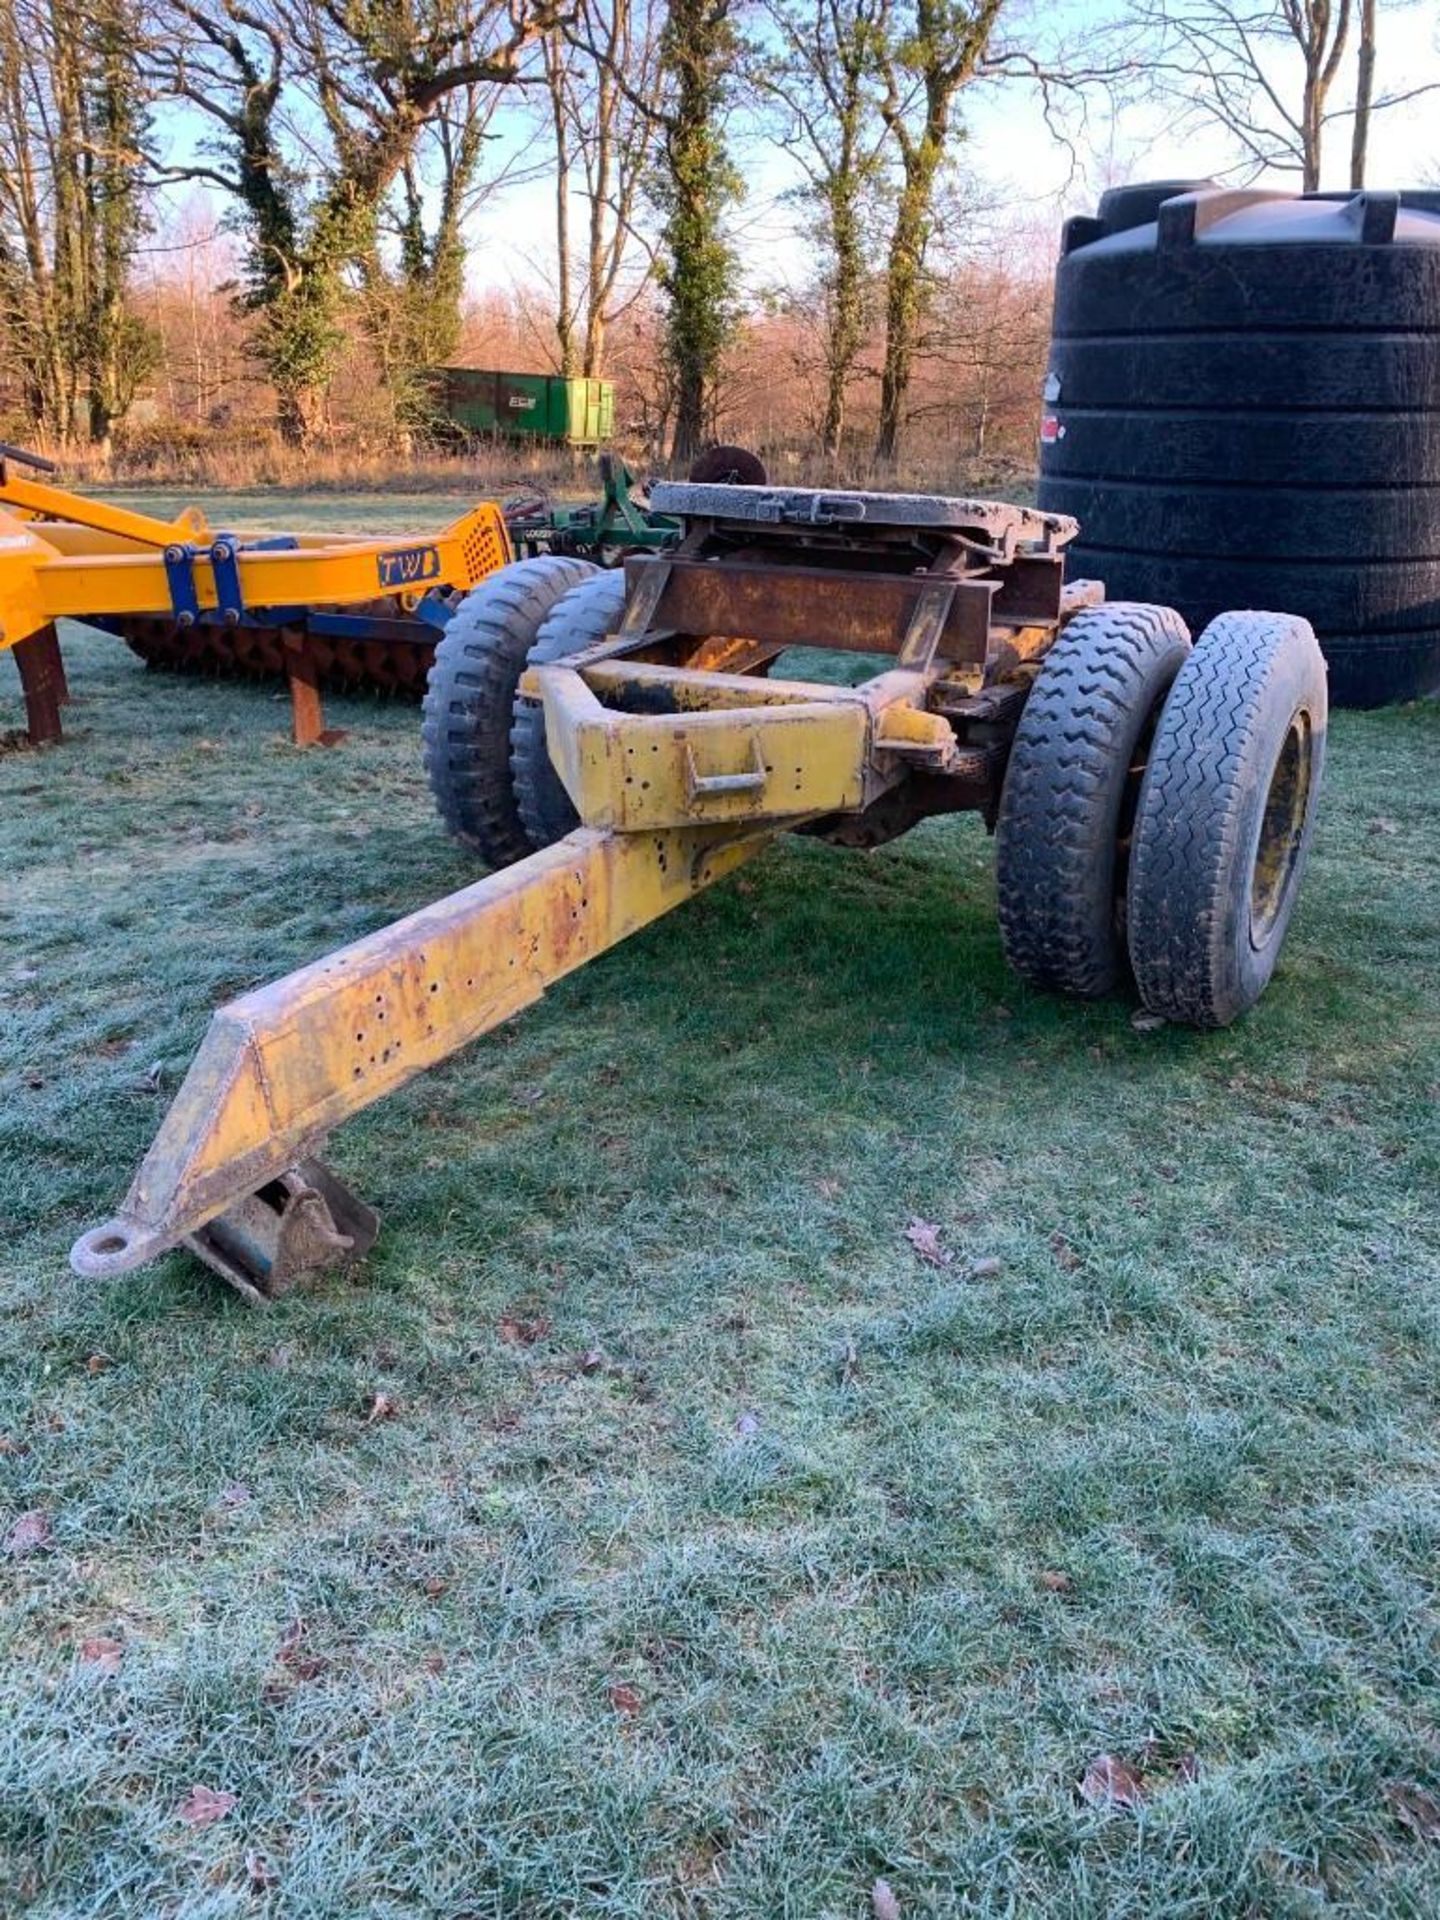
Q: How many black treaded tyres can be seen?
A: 4